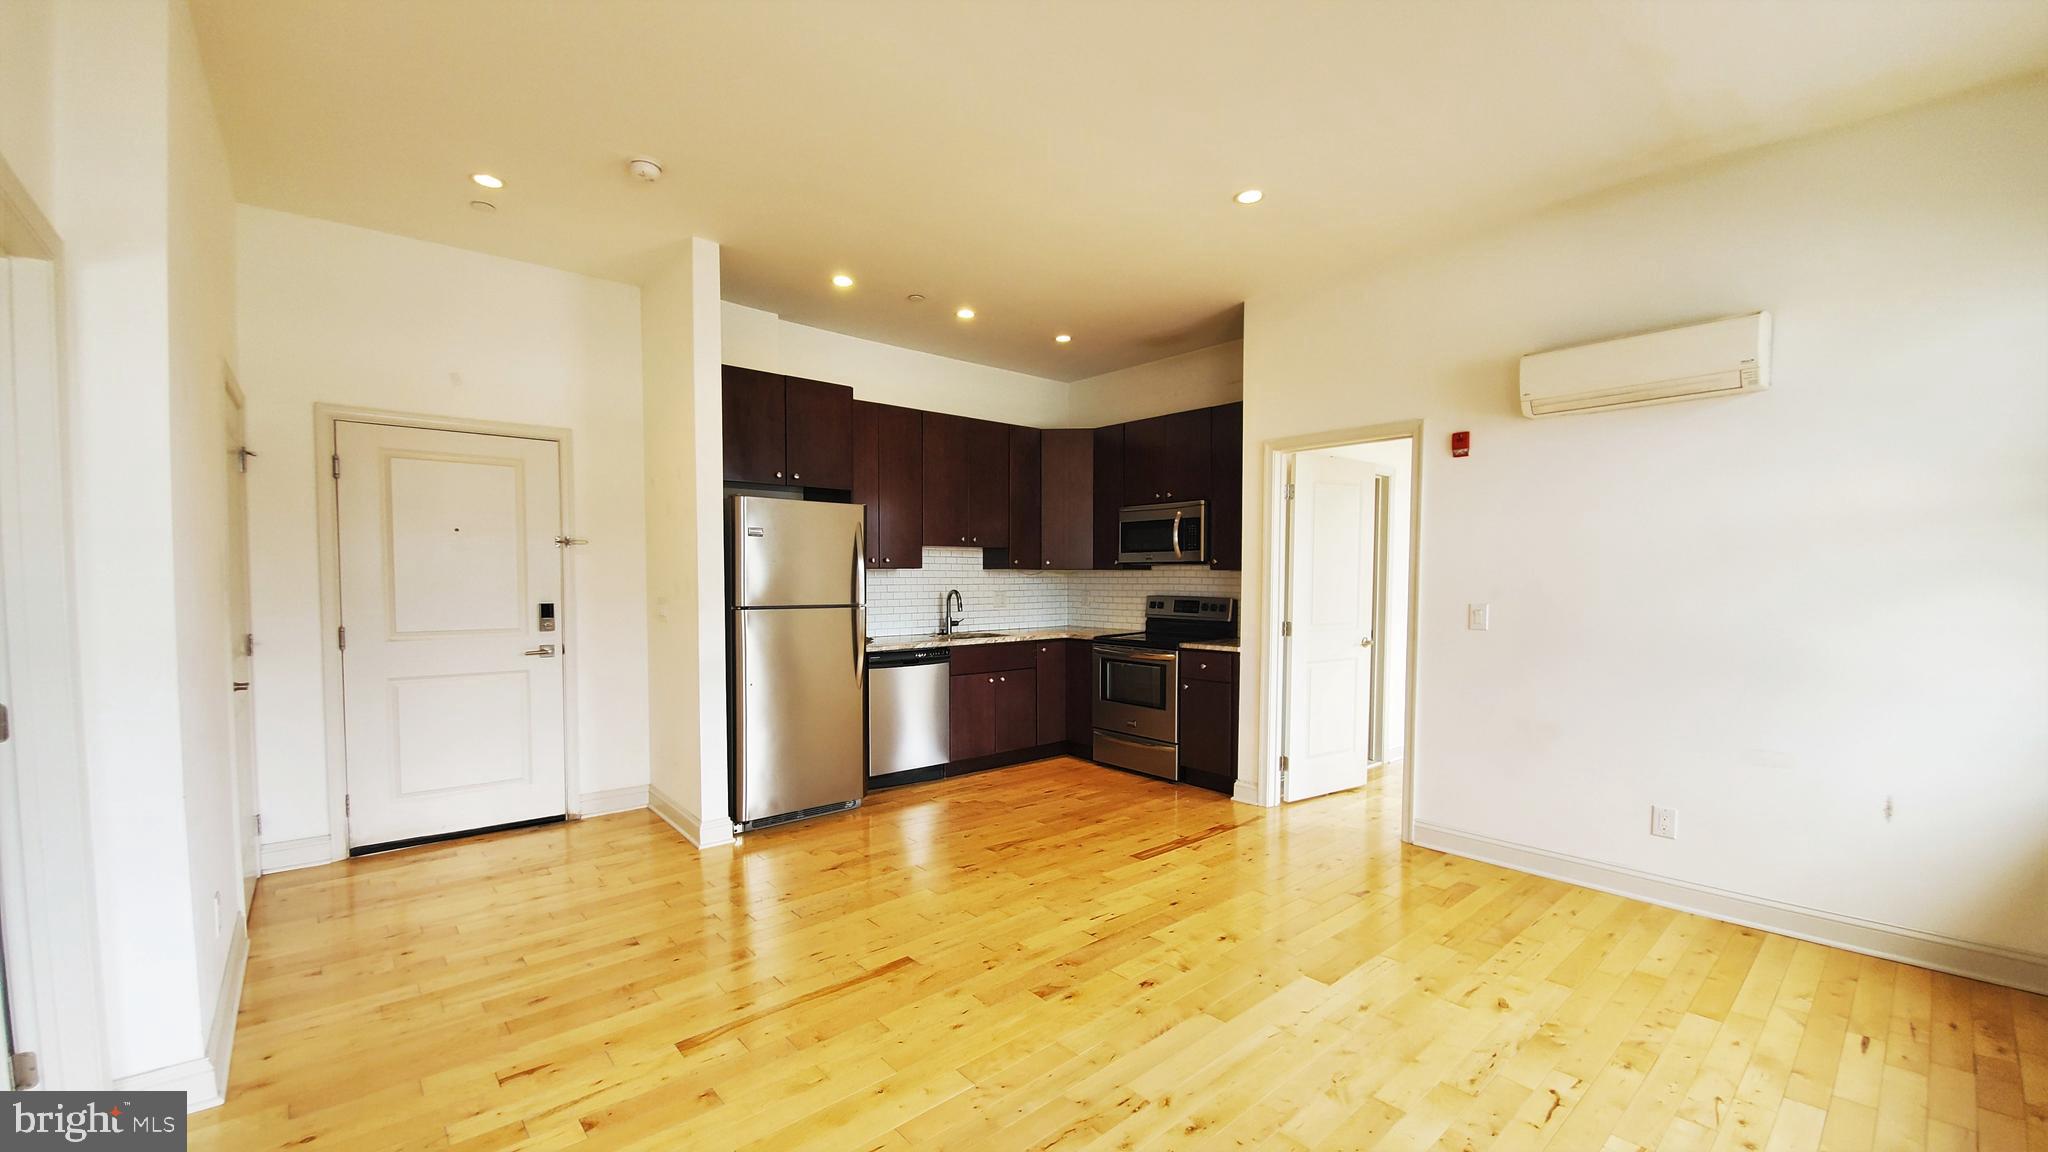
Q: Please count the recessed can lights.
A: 5